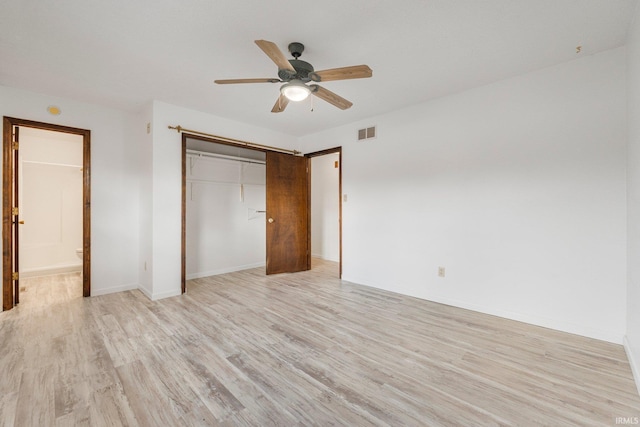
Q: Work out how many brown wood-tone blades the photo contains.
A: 5